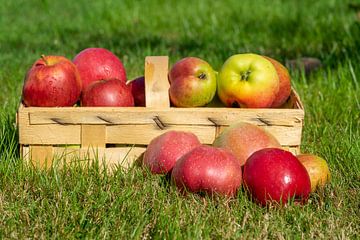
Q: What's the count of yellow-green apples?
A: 1